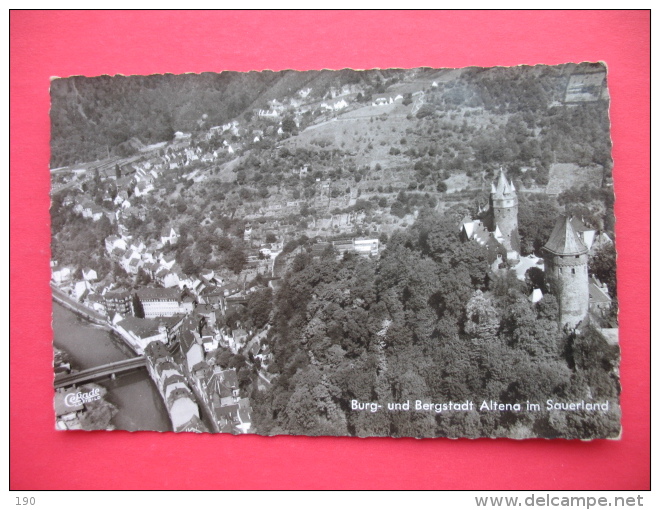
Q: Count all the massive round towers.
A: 2